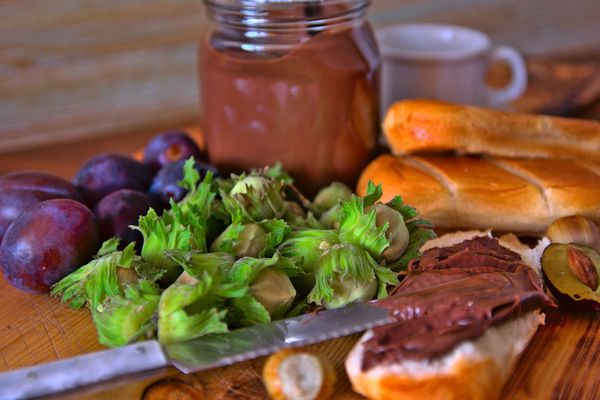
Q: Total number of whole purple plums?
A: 6